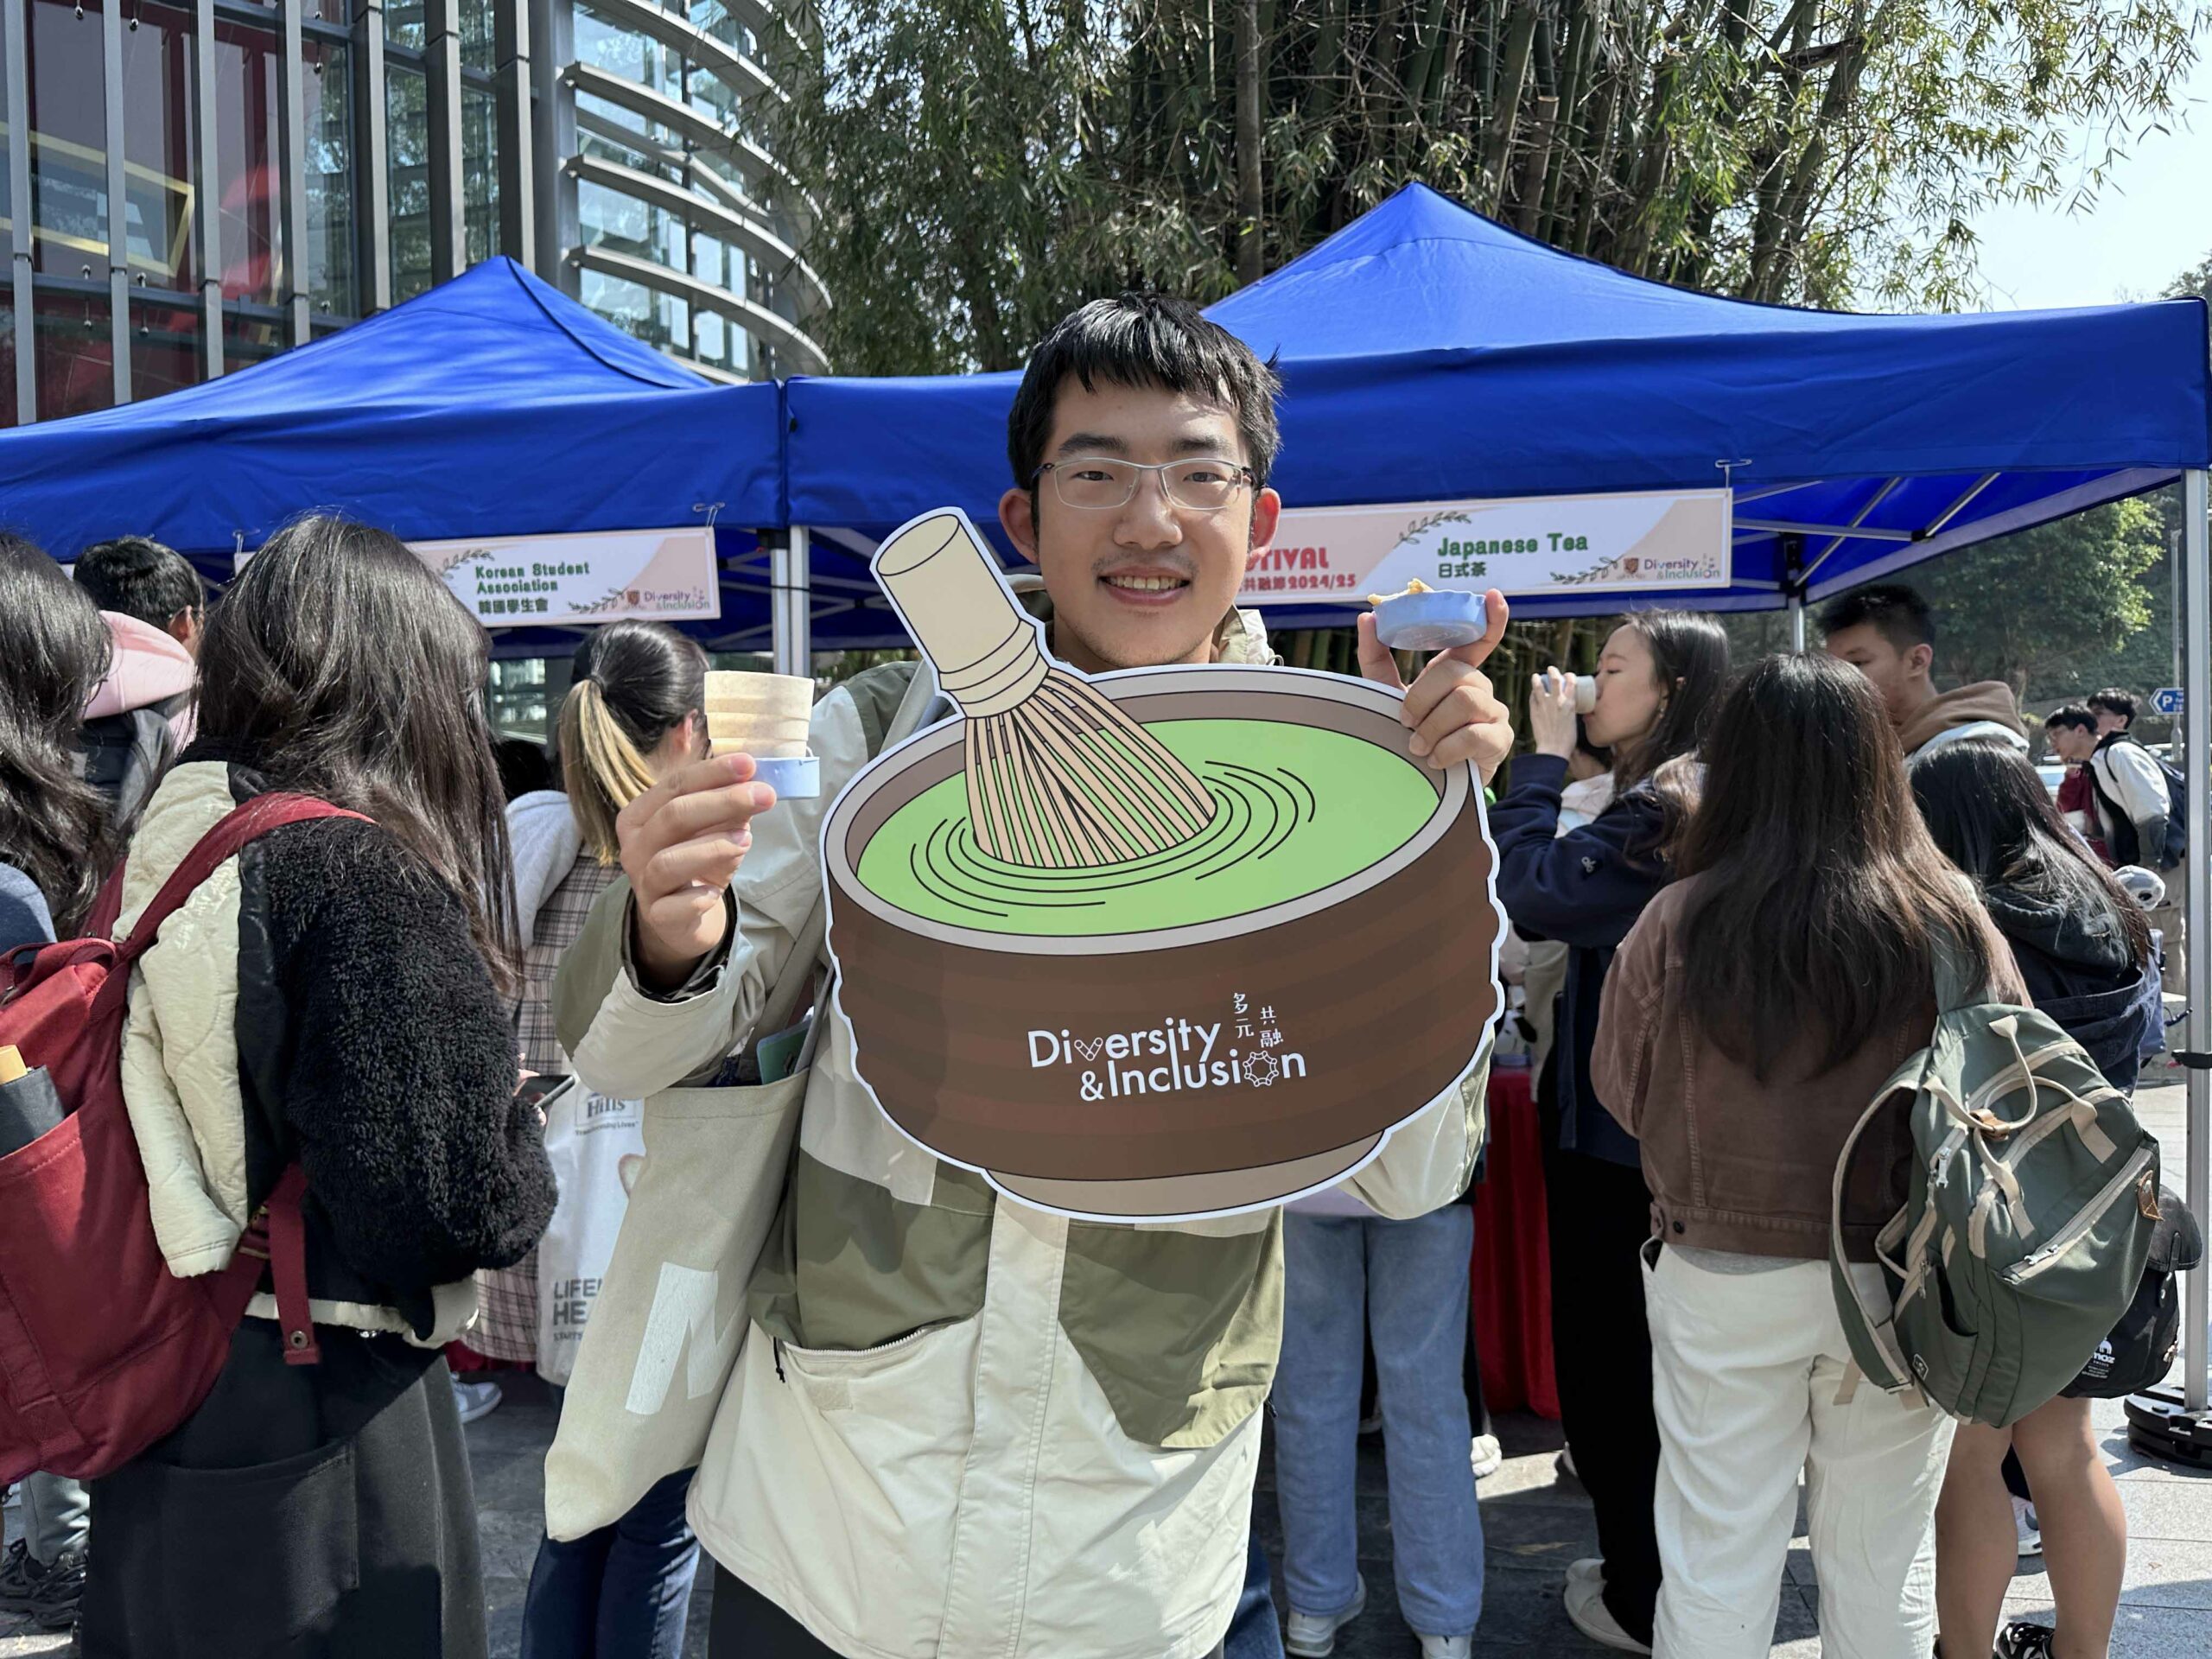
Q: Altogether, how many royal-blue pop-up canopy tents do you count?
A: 2